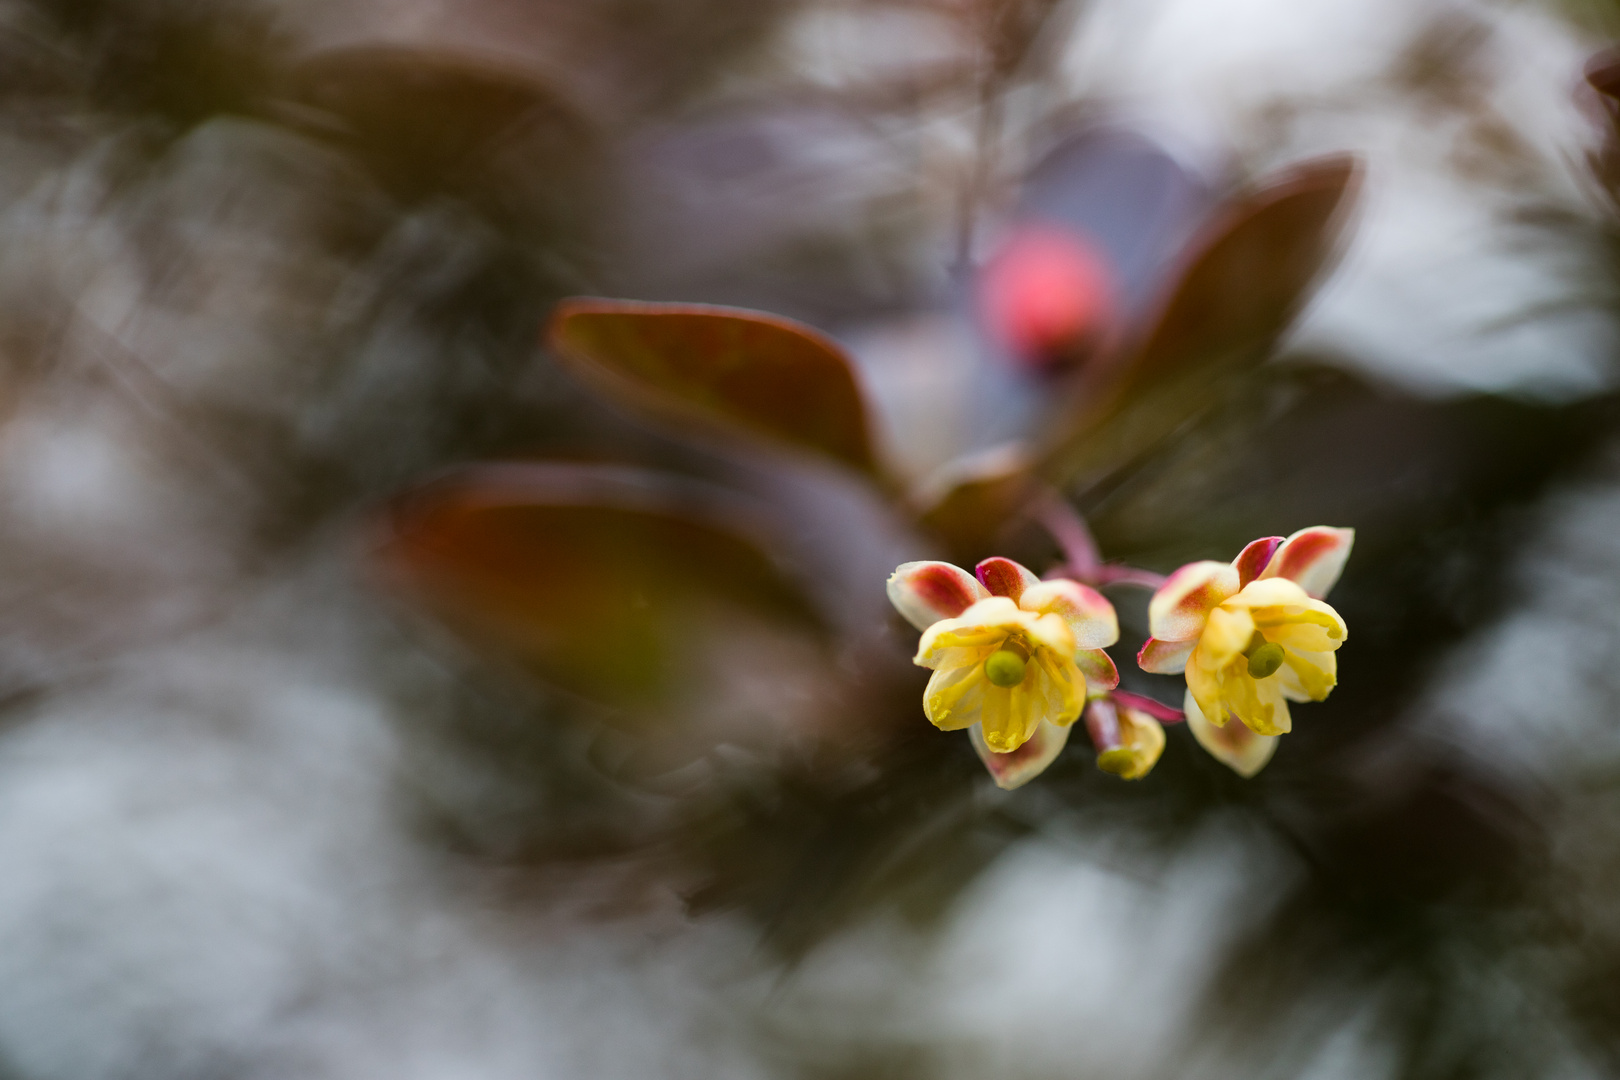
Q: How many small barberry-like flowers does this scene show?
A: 2